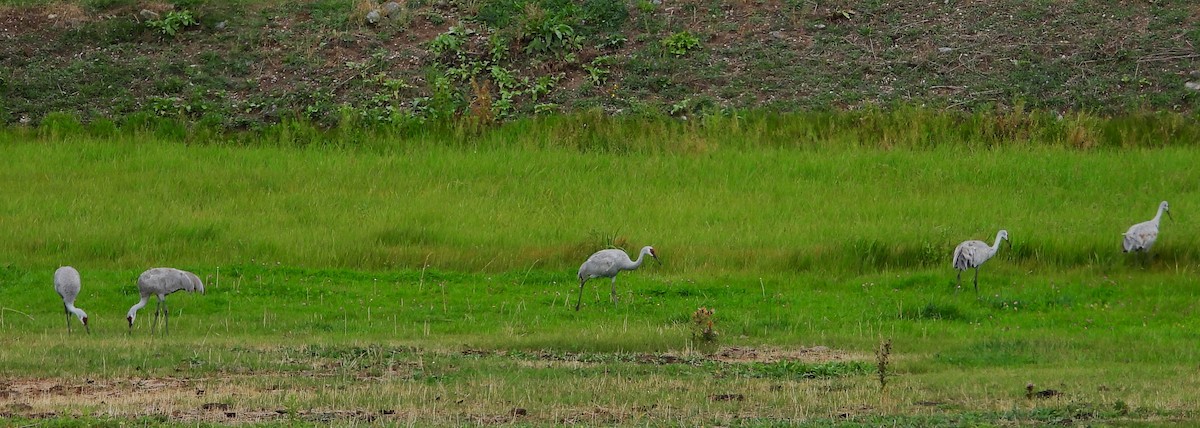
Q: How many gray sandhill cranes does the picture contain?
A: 5